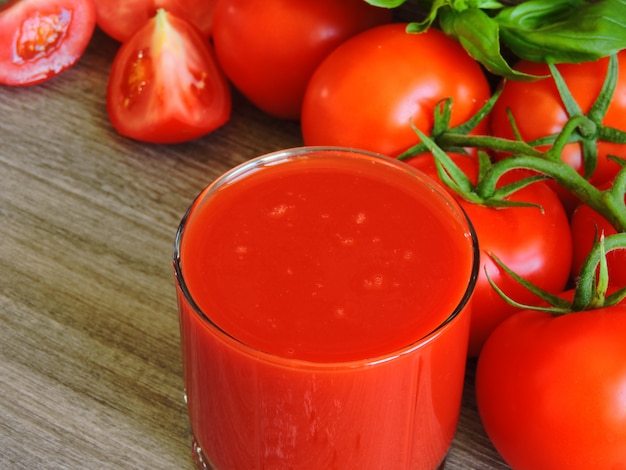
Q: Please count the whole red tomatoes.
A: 6